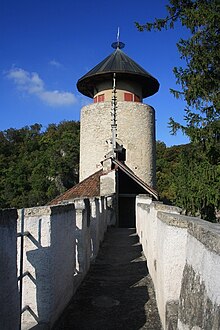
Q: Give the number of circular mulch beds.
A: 0